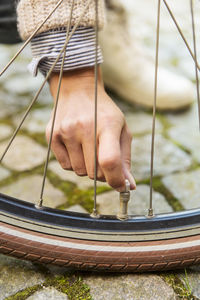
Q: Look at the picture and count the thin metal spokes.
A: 7